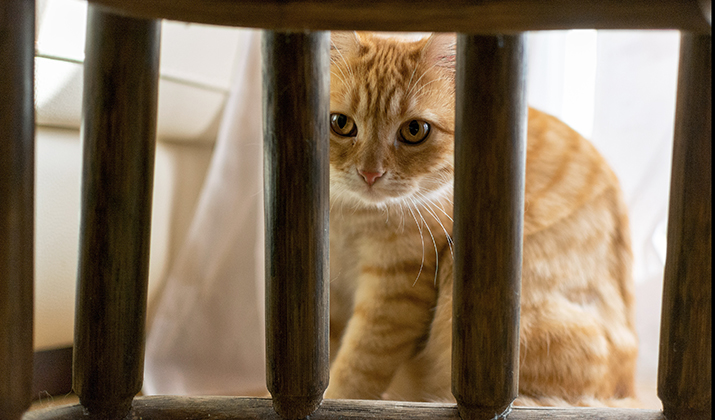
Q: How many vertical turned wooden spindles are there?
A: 5